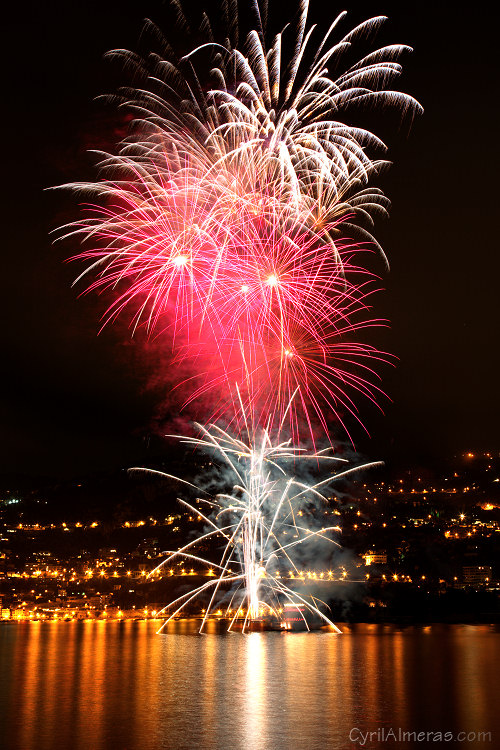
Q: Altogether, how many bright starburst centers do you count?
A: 4